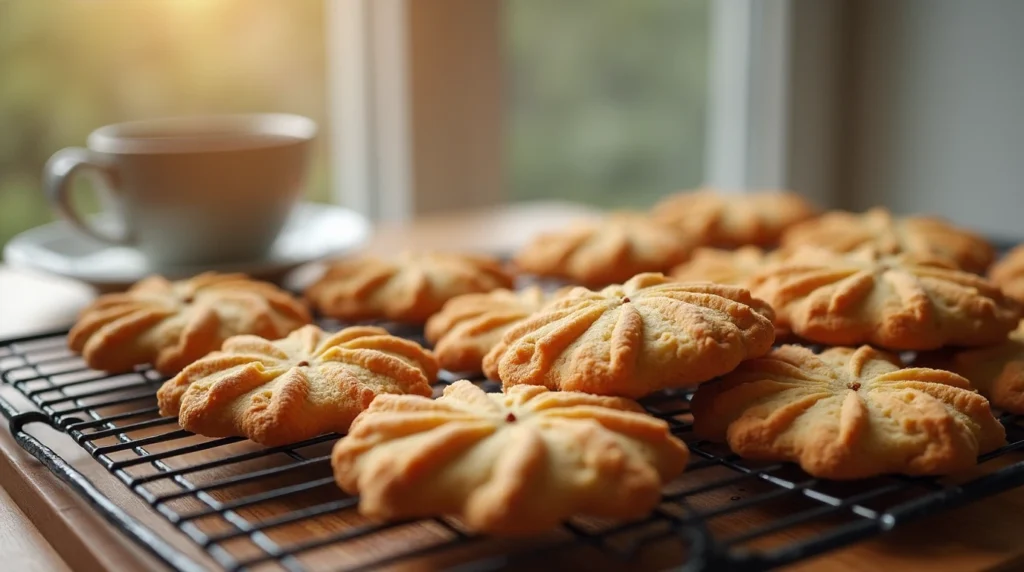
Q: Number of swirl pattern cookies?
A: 14